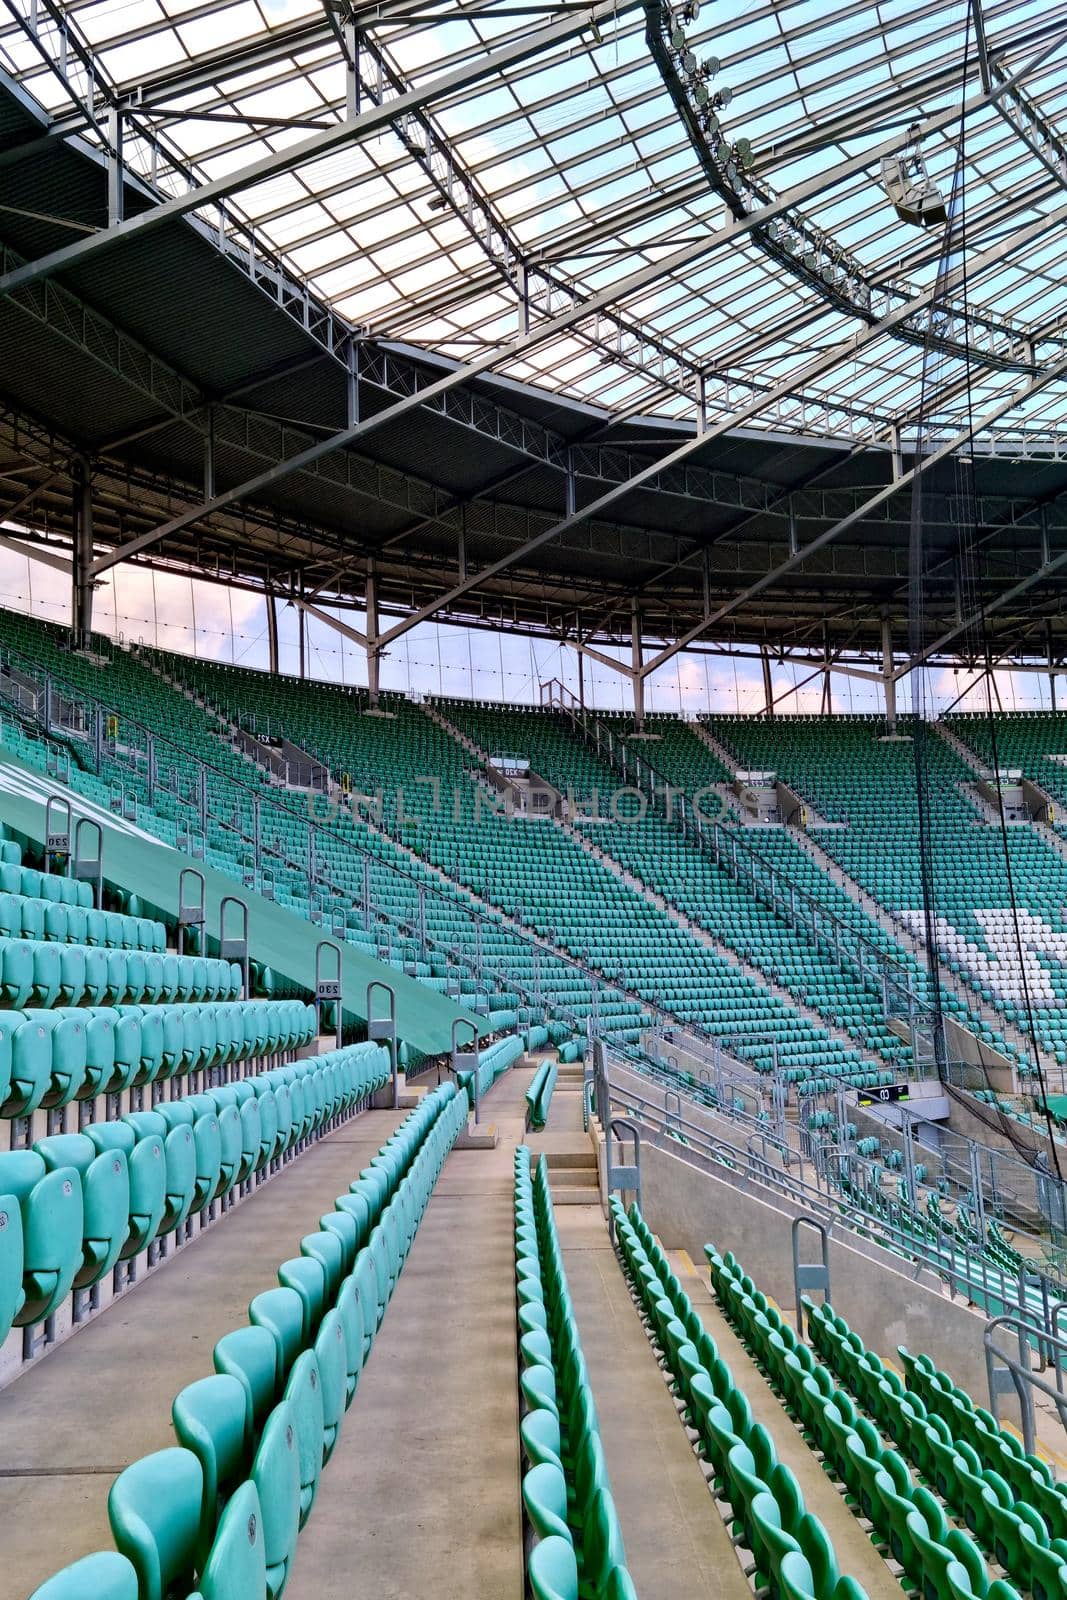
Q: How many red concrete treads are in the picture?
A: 0